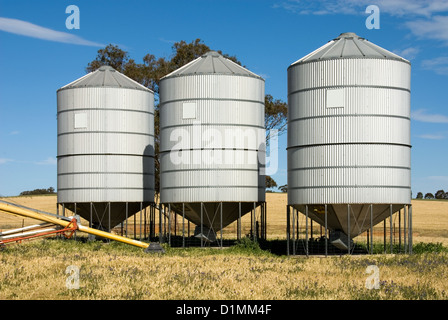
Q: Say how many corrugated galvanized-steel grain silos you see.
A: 3